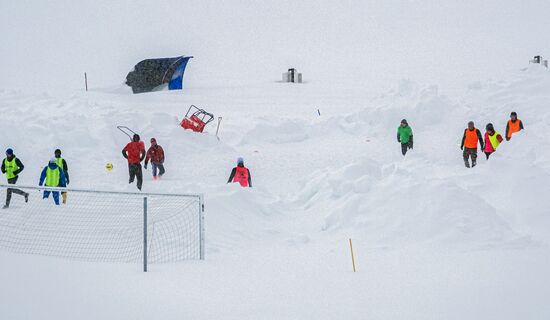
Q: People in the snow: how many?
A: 10